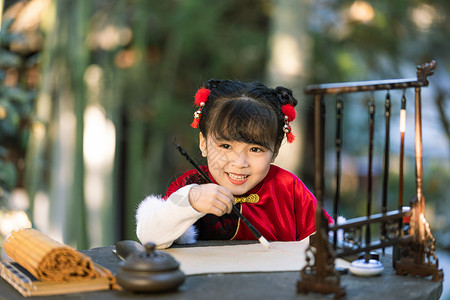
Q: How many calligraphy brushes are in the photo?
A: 5